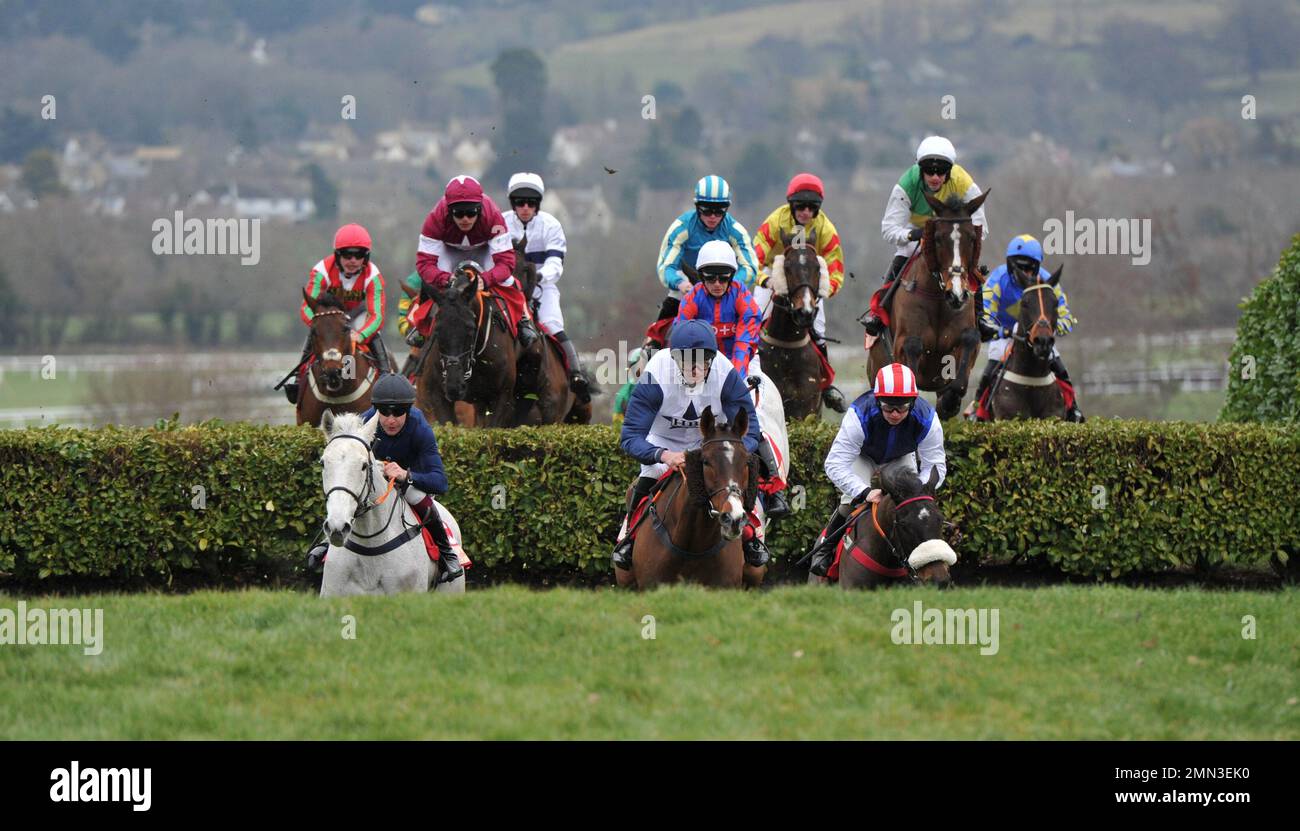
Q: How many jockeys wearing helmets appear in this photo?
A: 11